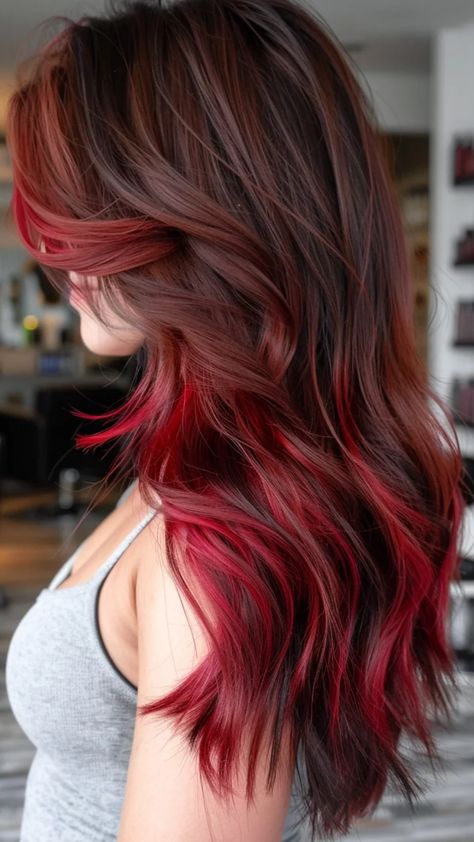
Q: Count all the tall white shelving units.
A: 1